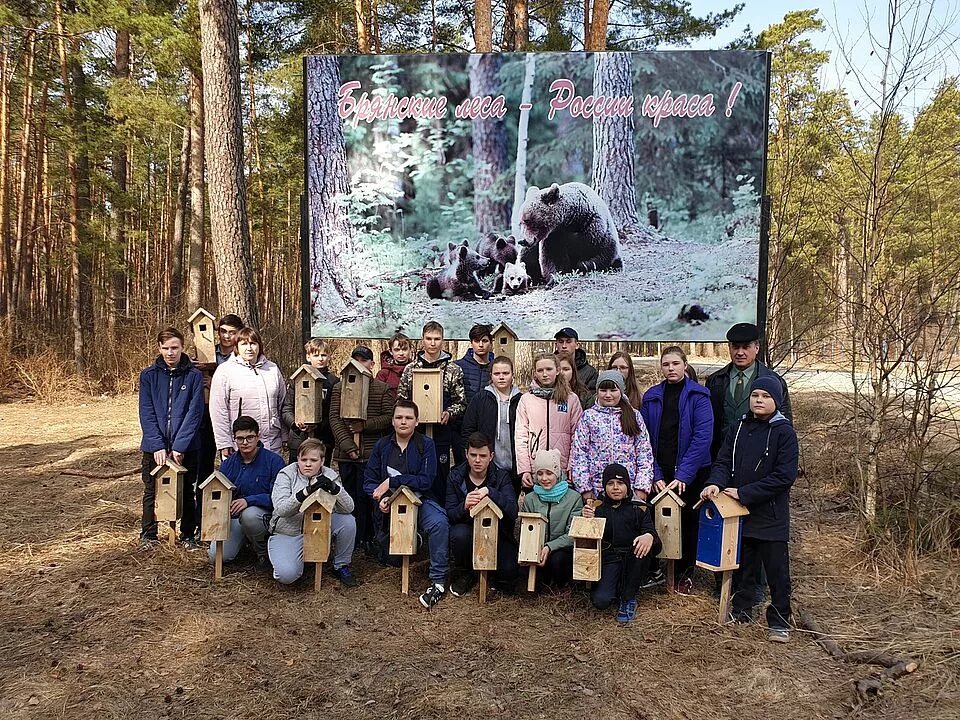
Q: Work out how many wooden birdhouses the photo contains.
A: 14